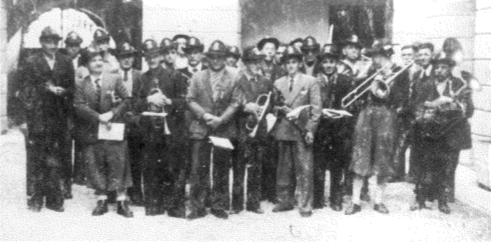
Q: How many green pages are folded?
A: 0